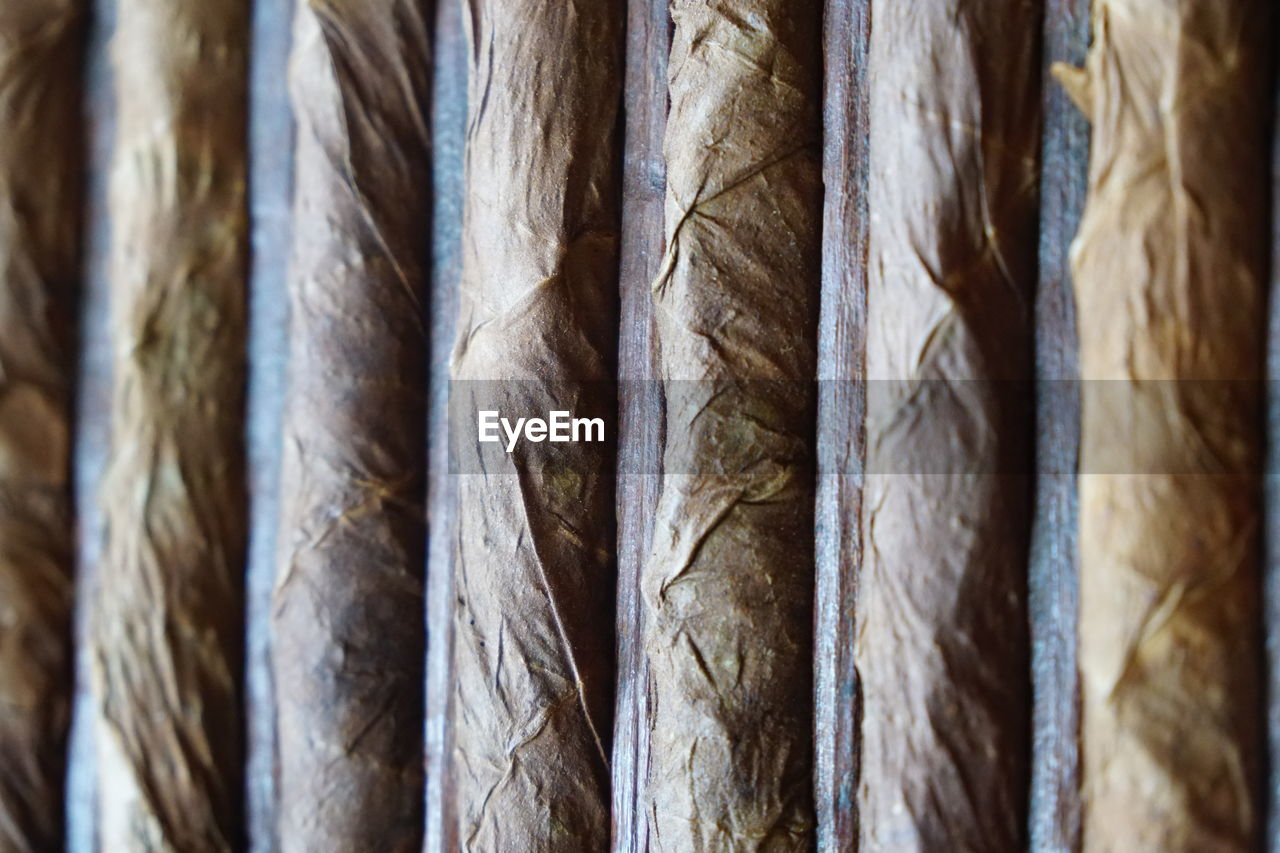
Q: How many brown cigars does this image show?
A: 7